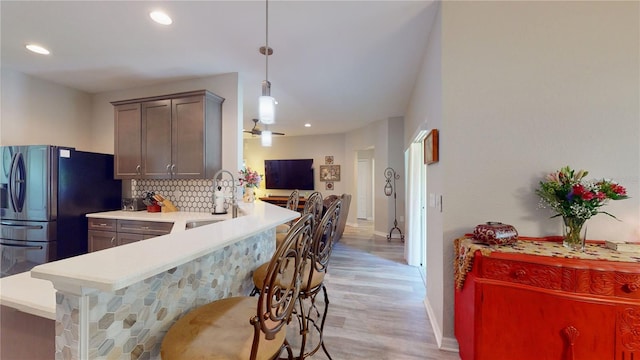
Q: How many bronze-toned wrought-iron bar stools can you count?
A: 4